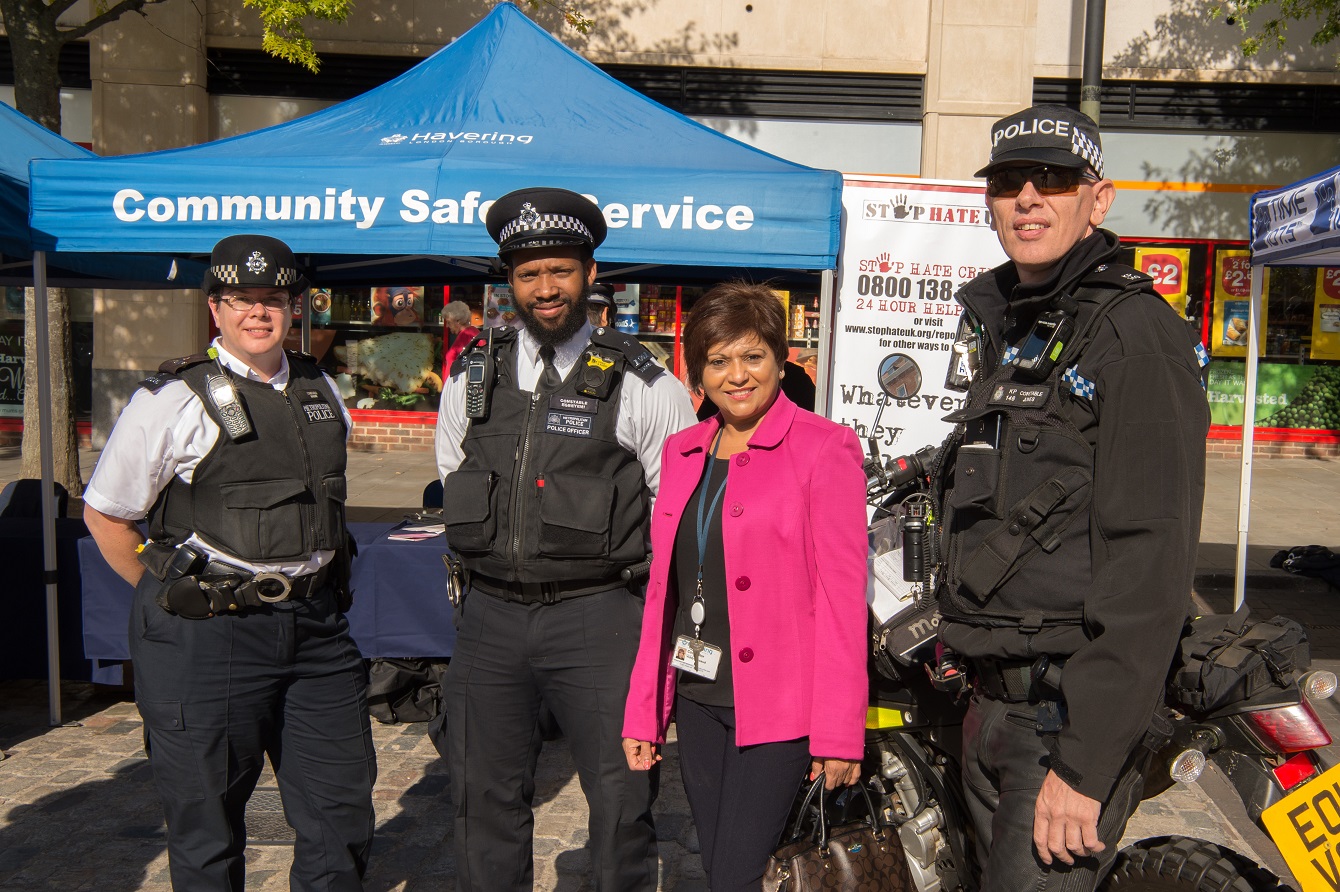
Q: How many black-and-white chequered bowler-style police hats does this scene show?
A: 1